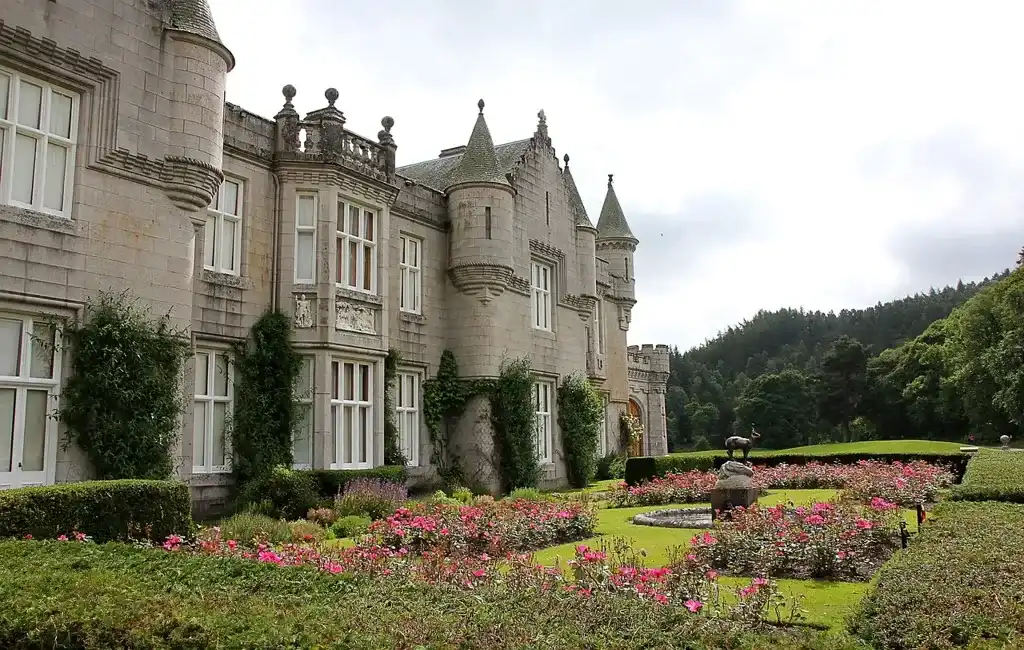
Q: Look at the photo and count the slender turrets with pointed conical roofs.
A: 4